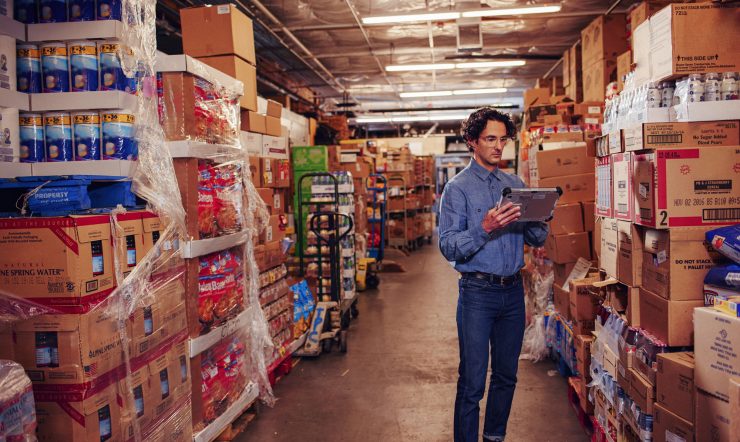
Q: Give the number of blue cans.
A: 12